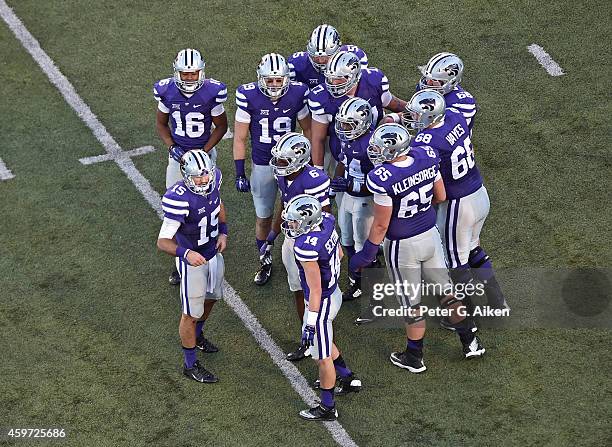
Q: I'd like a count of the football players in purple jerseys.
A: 11